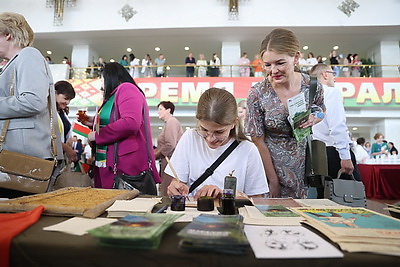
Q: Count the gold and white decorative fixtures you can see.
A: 2